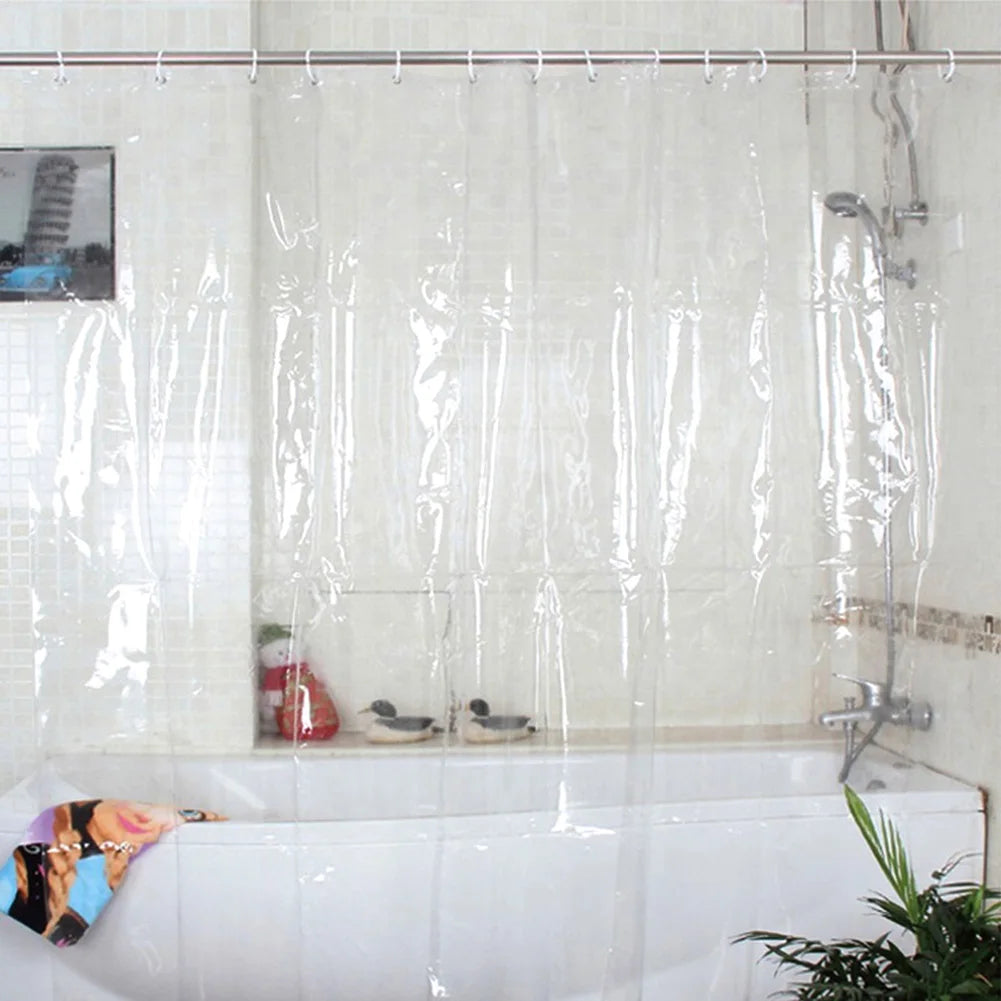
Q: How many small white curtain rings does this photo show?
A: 13